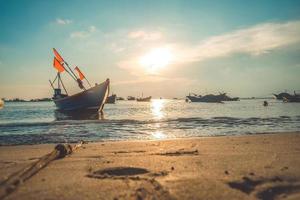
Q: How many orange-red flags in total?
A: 3